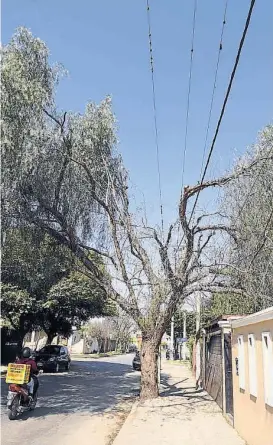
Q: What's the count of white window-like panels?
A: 3